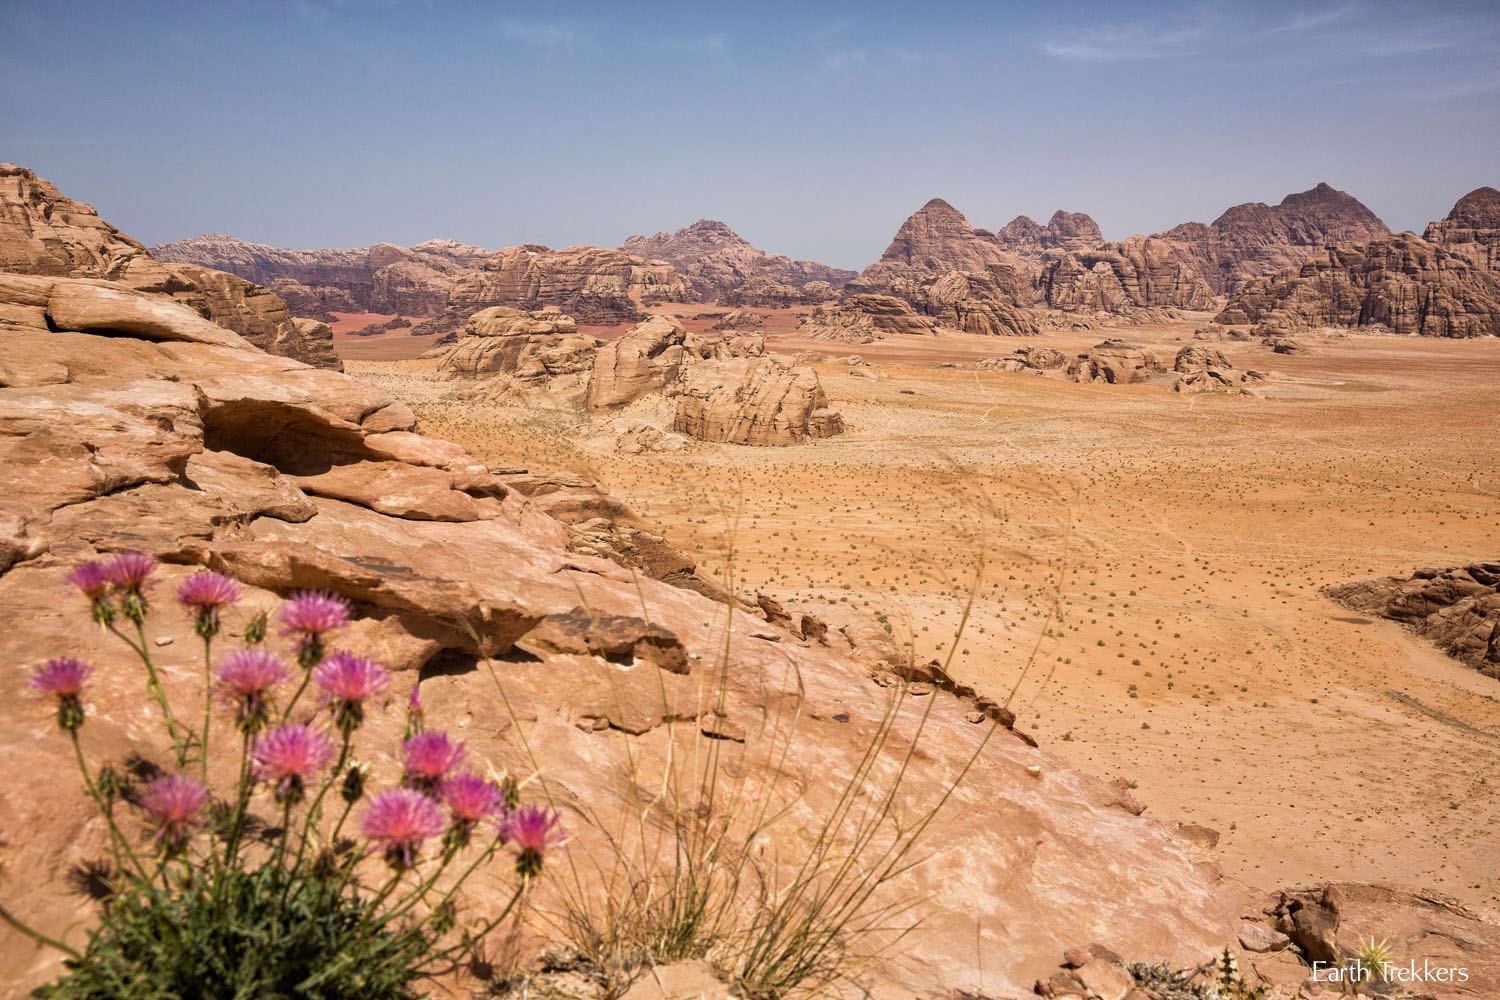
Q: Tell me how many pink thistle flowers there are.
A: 13